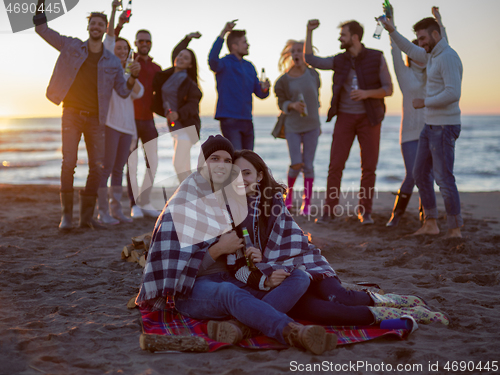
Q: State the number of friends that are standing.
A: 9